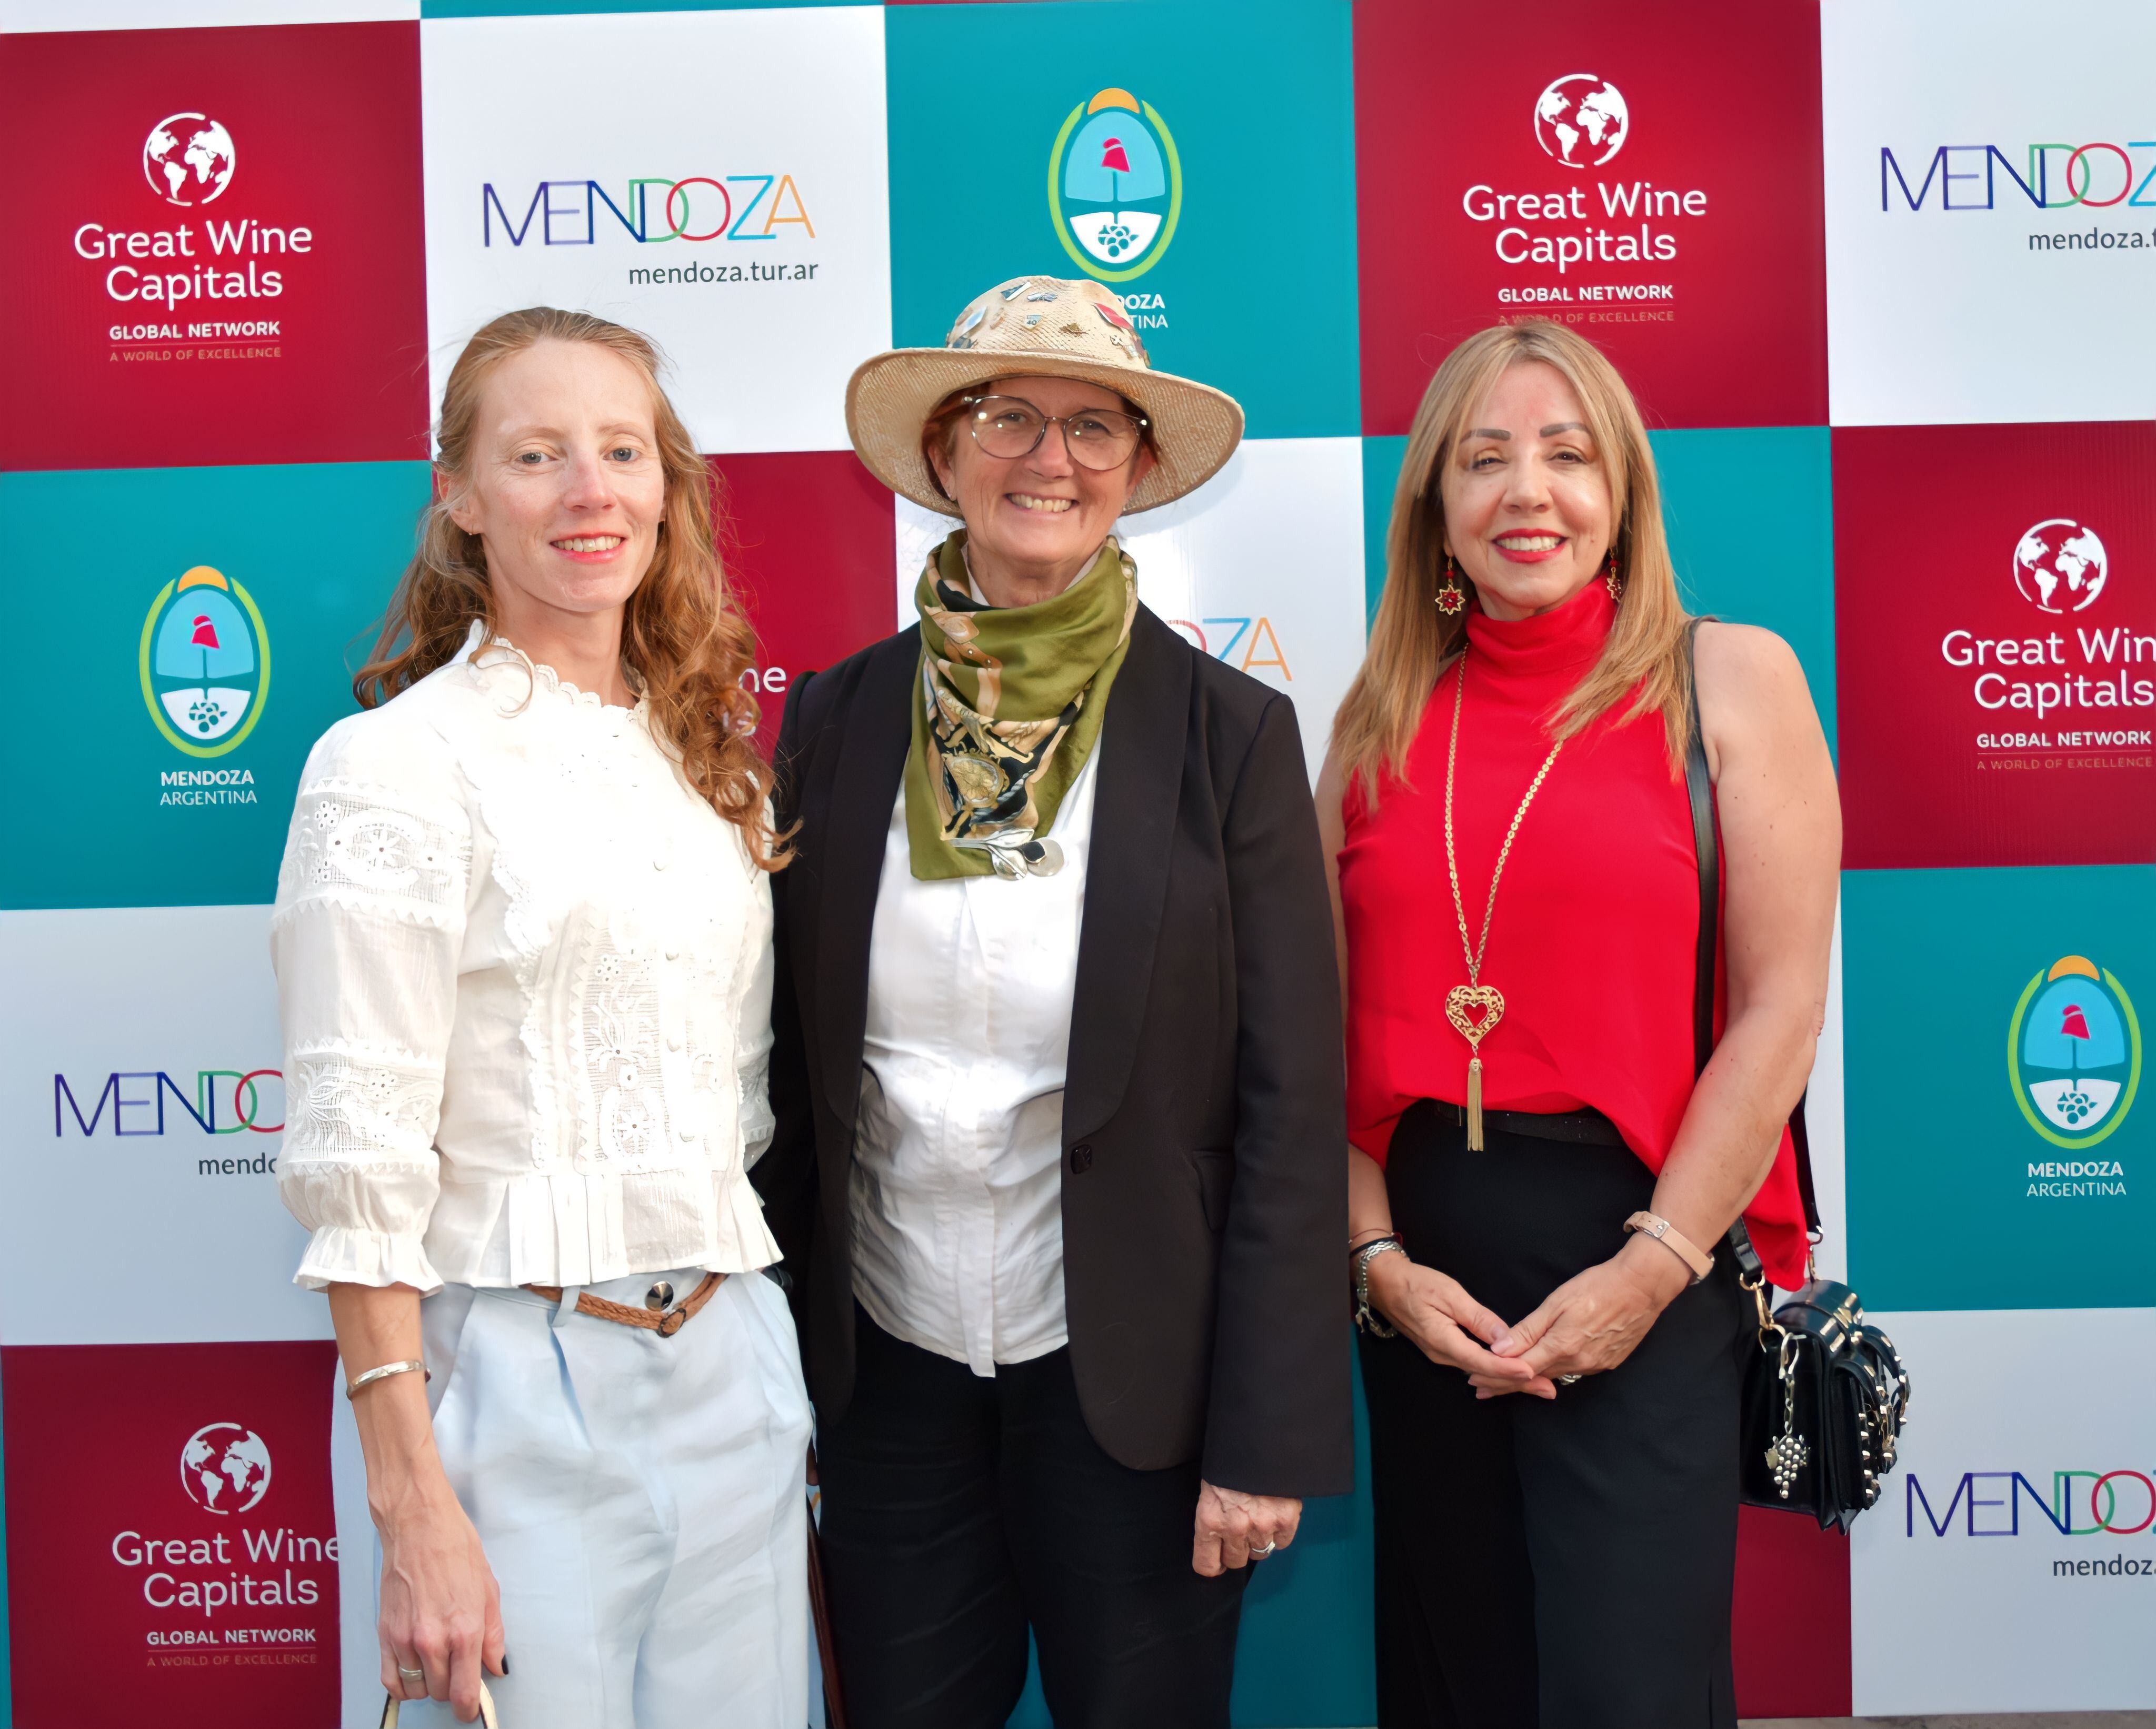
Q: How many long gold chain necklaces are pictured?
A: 1